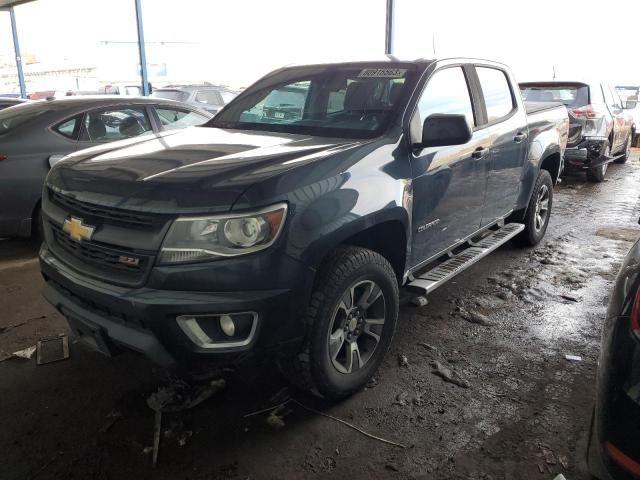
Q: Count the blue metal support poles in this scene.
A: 3